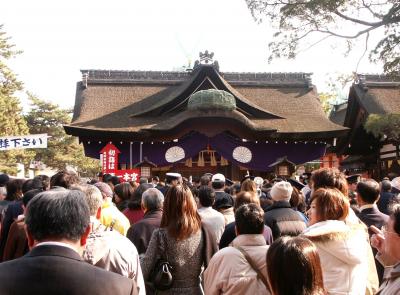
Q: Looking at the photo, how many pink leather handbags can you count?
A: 0